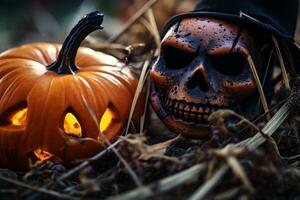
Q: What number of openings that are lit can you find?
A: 4